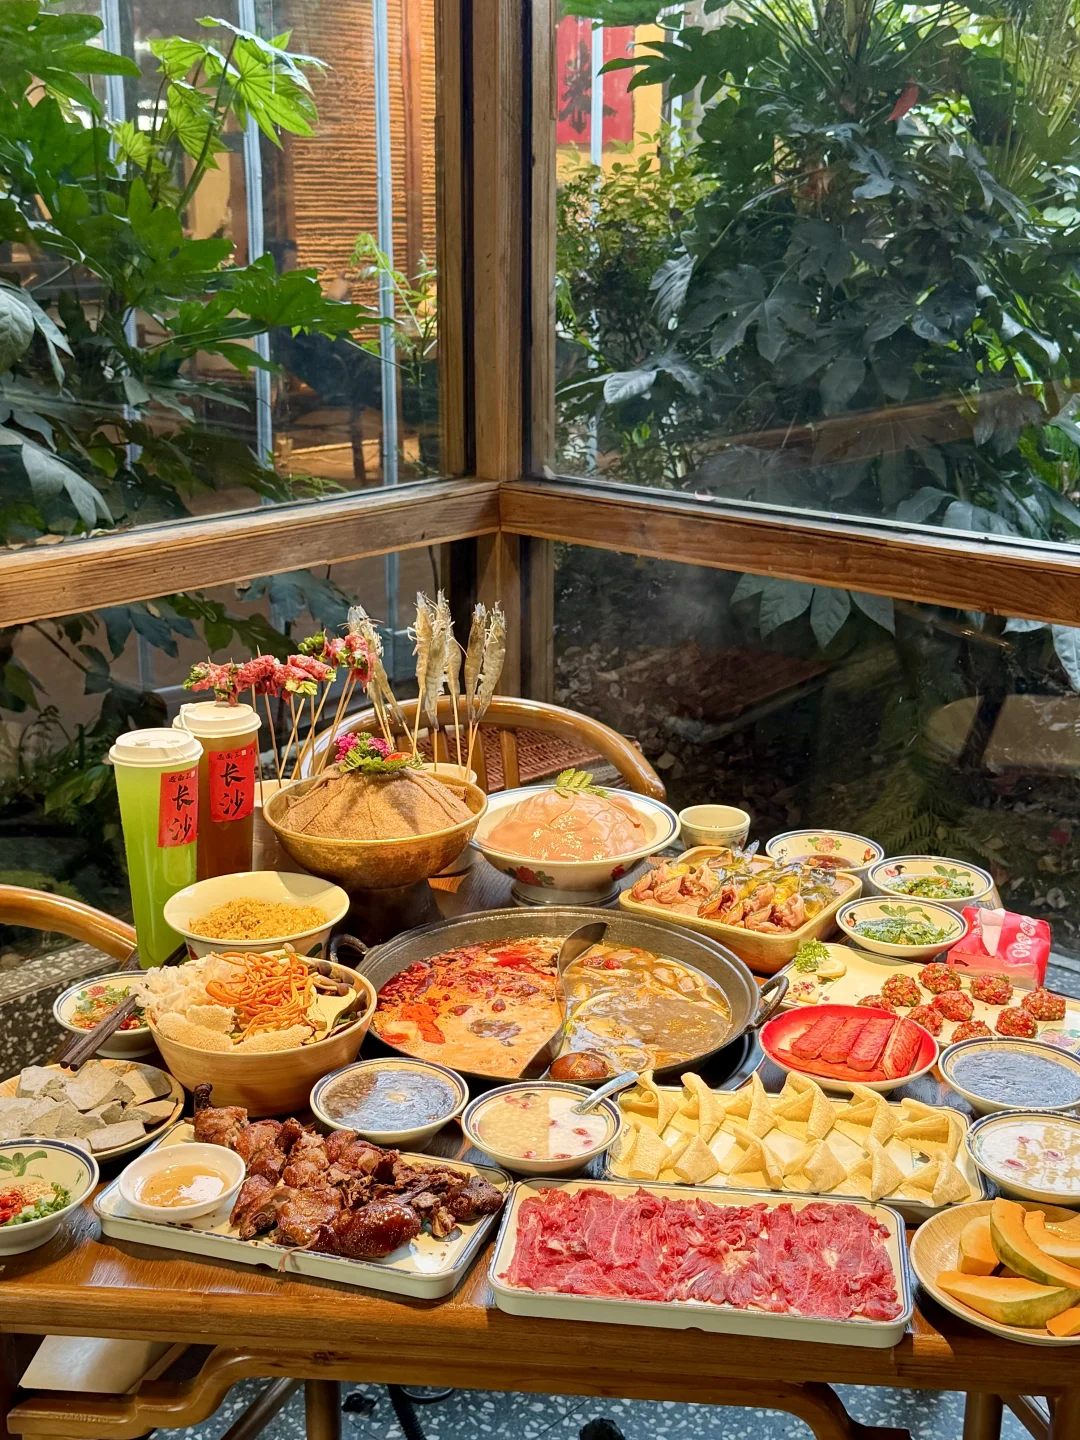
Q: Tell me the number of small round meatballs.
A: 9